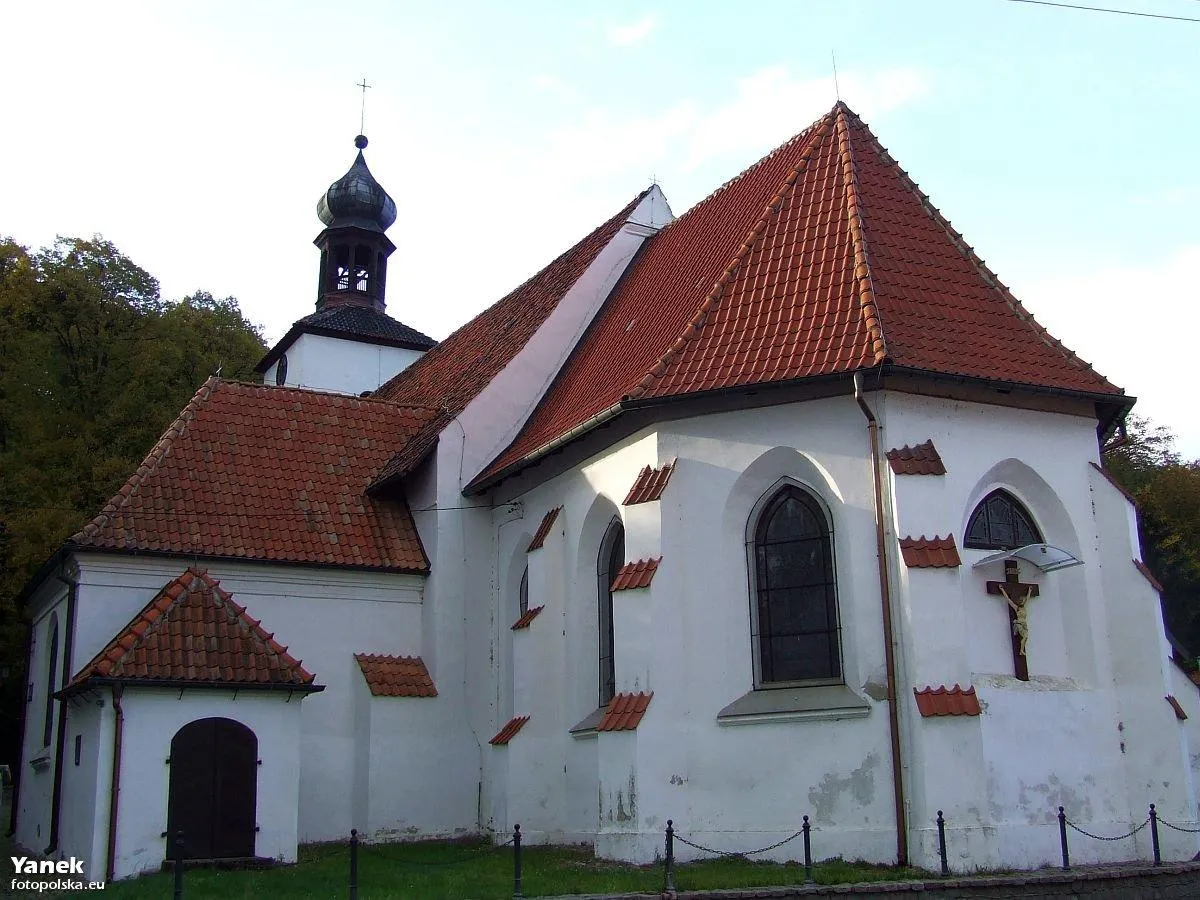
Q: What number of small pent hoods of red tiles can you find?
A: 13